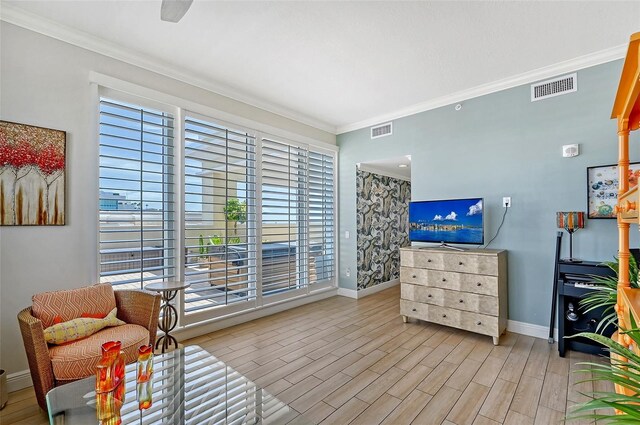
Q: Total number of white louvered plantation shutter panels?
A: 4